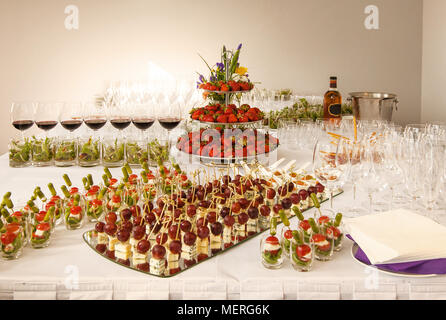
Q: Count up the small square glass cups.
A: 7